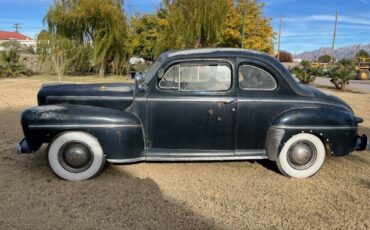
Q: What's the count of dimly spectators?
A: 0